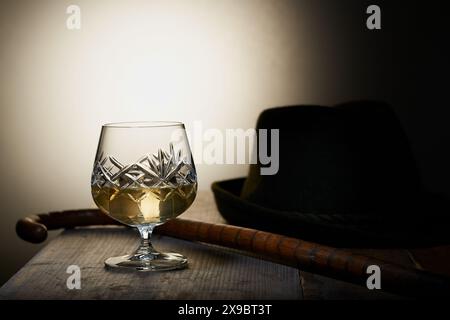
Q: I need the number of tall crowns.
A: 1